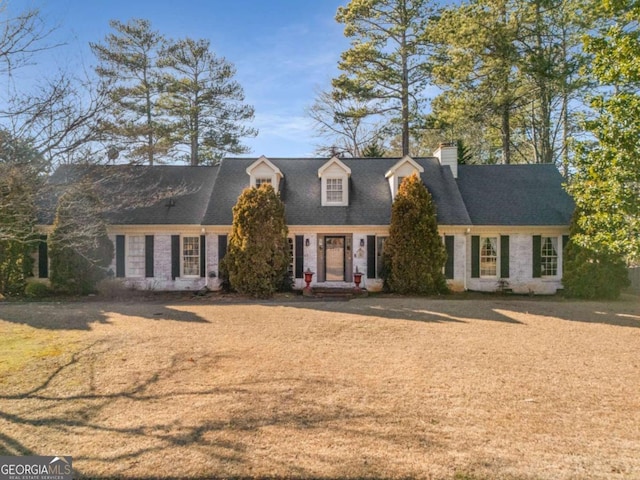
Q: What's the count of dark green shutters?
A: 13